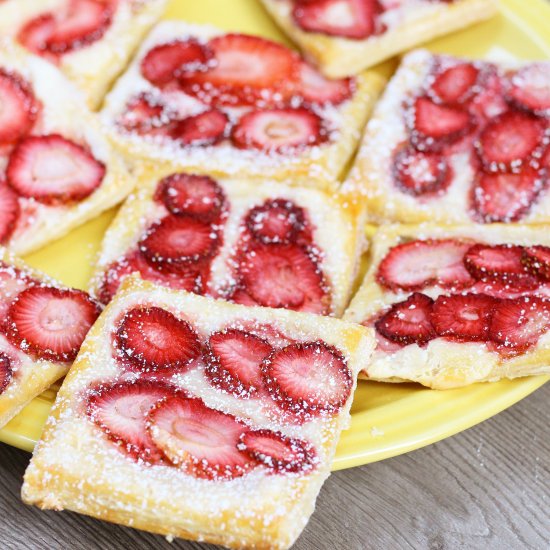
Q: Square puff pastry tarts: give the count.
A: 9